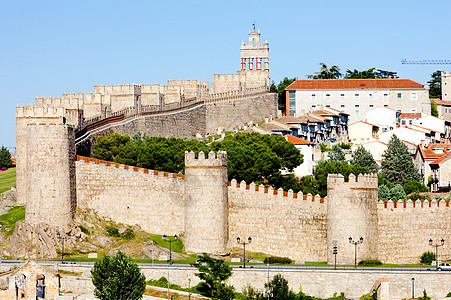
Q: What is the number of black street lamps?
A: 5